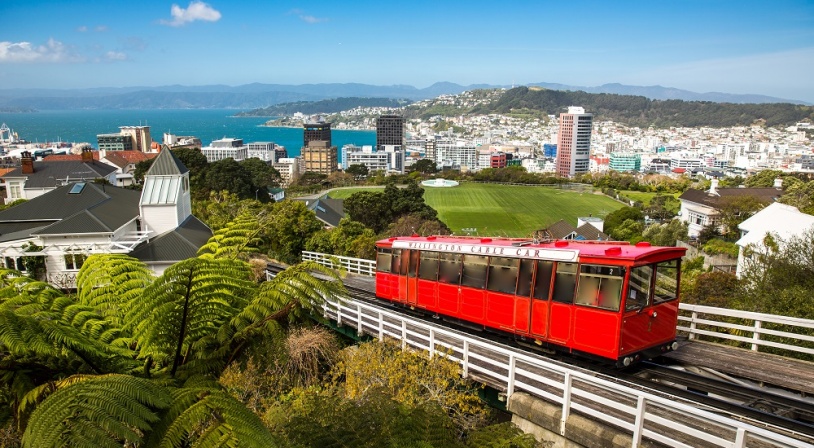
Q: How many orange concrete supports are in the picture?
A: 0